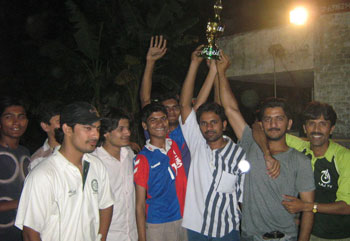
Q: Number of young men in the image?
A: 9